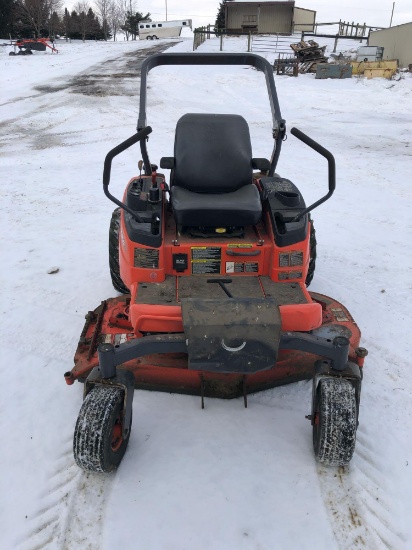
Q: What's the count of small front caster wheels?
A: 2